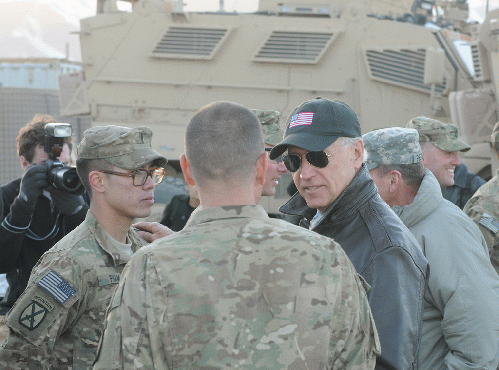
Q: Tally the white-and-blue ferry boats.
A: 0